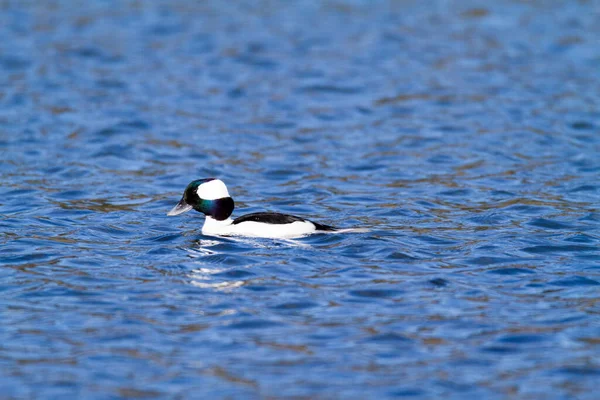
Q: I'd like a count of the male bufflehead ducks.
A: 1